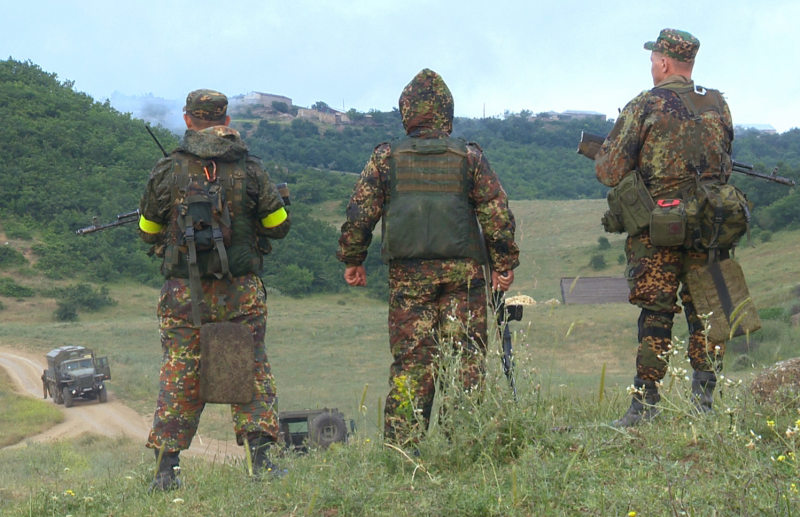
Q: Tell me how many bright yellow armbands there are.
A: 2